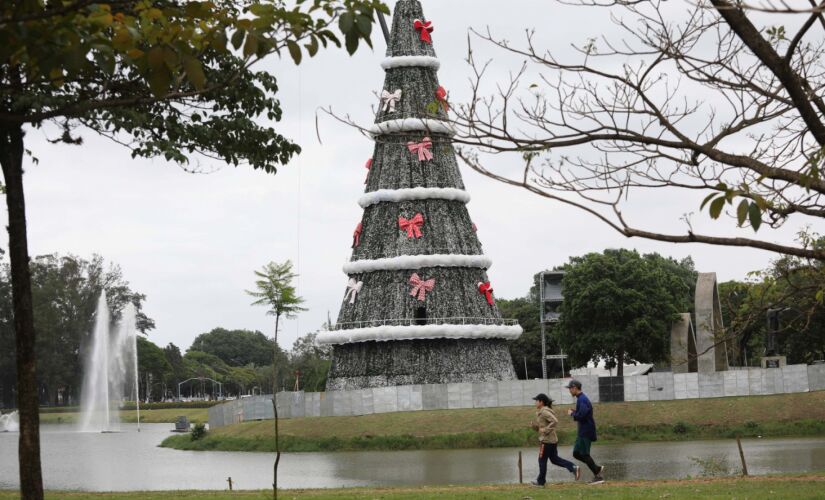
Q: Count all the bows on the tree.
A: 11